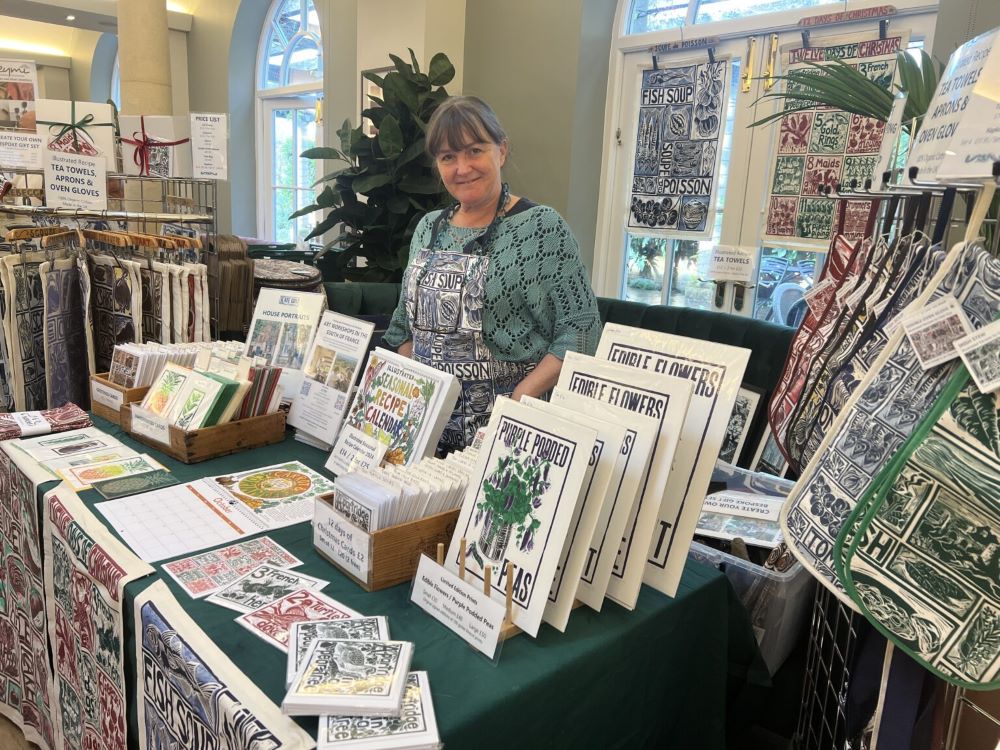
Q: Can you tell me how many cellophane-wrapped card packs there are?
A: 3